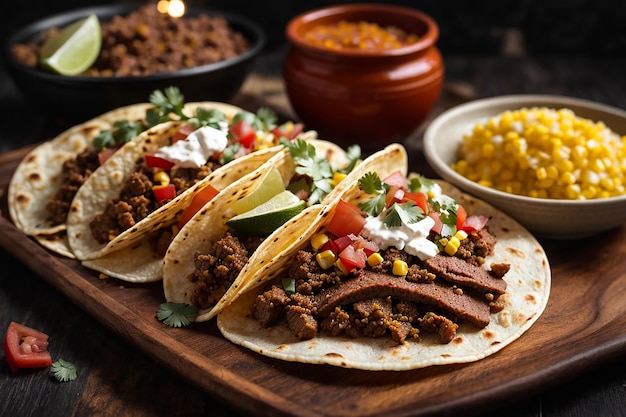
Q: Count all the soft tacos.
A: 4